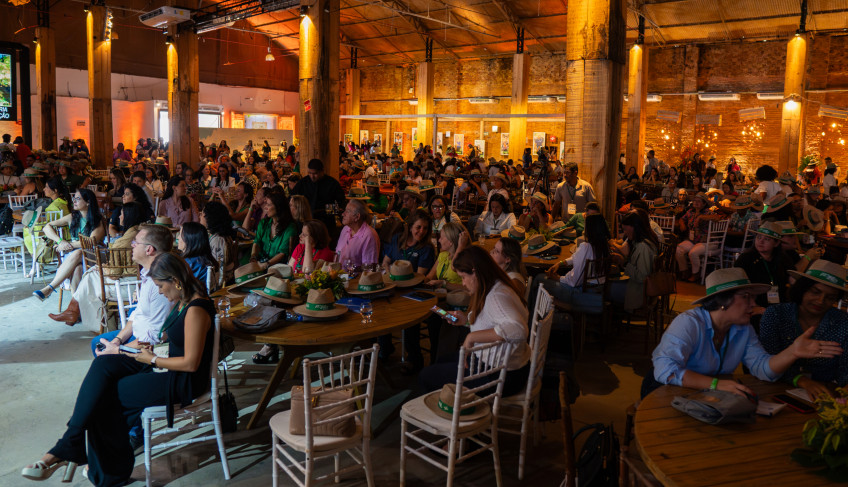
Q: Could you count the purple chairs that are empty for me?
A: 0